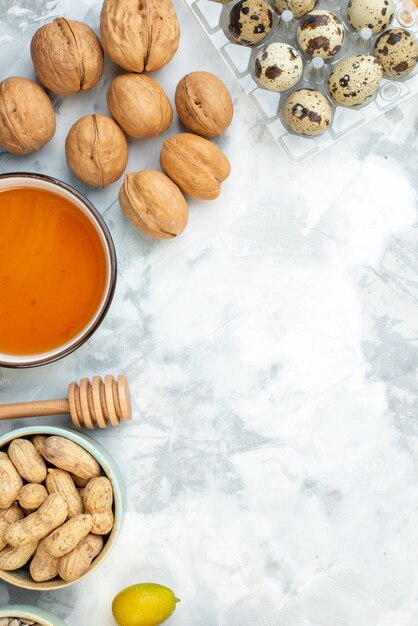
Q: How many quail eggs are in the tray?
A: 8